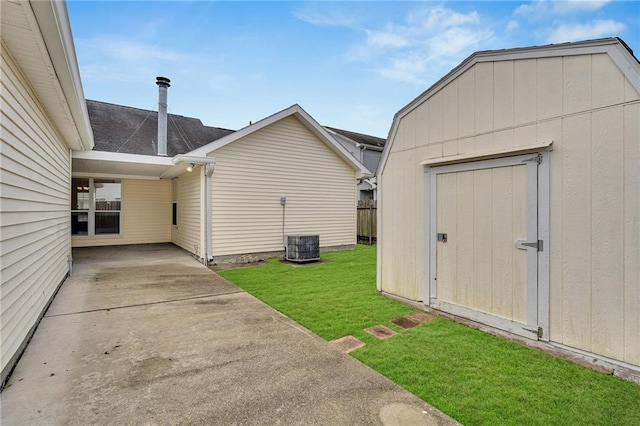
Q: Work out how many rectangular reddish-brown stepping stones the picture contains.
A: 4